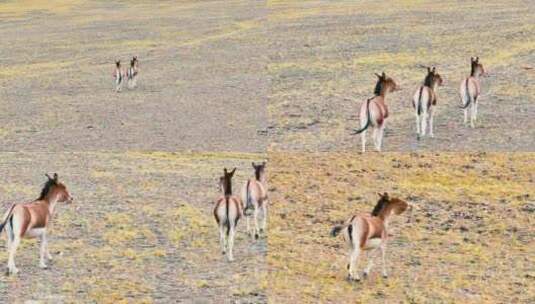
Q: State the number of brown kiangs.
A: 9